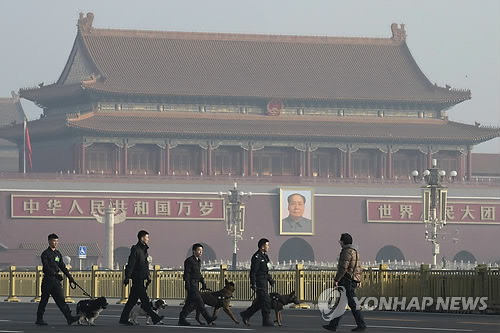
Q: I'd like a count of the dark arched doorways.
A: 5